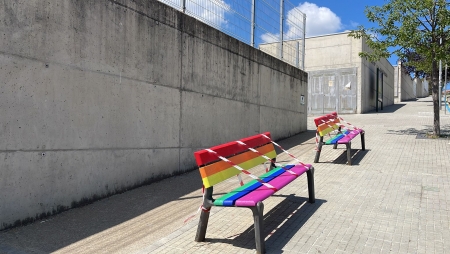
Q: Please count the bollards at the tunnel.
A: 0